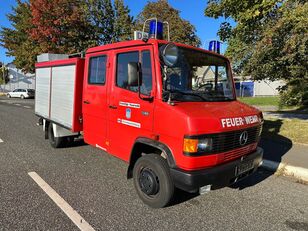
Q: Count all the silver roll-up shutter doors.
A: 2